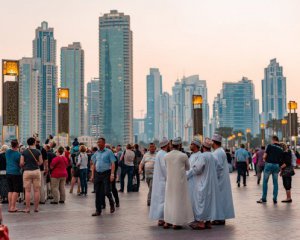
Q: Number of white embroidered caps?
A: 5